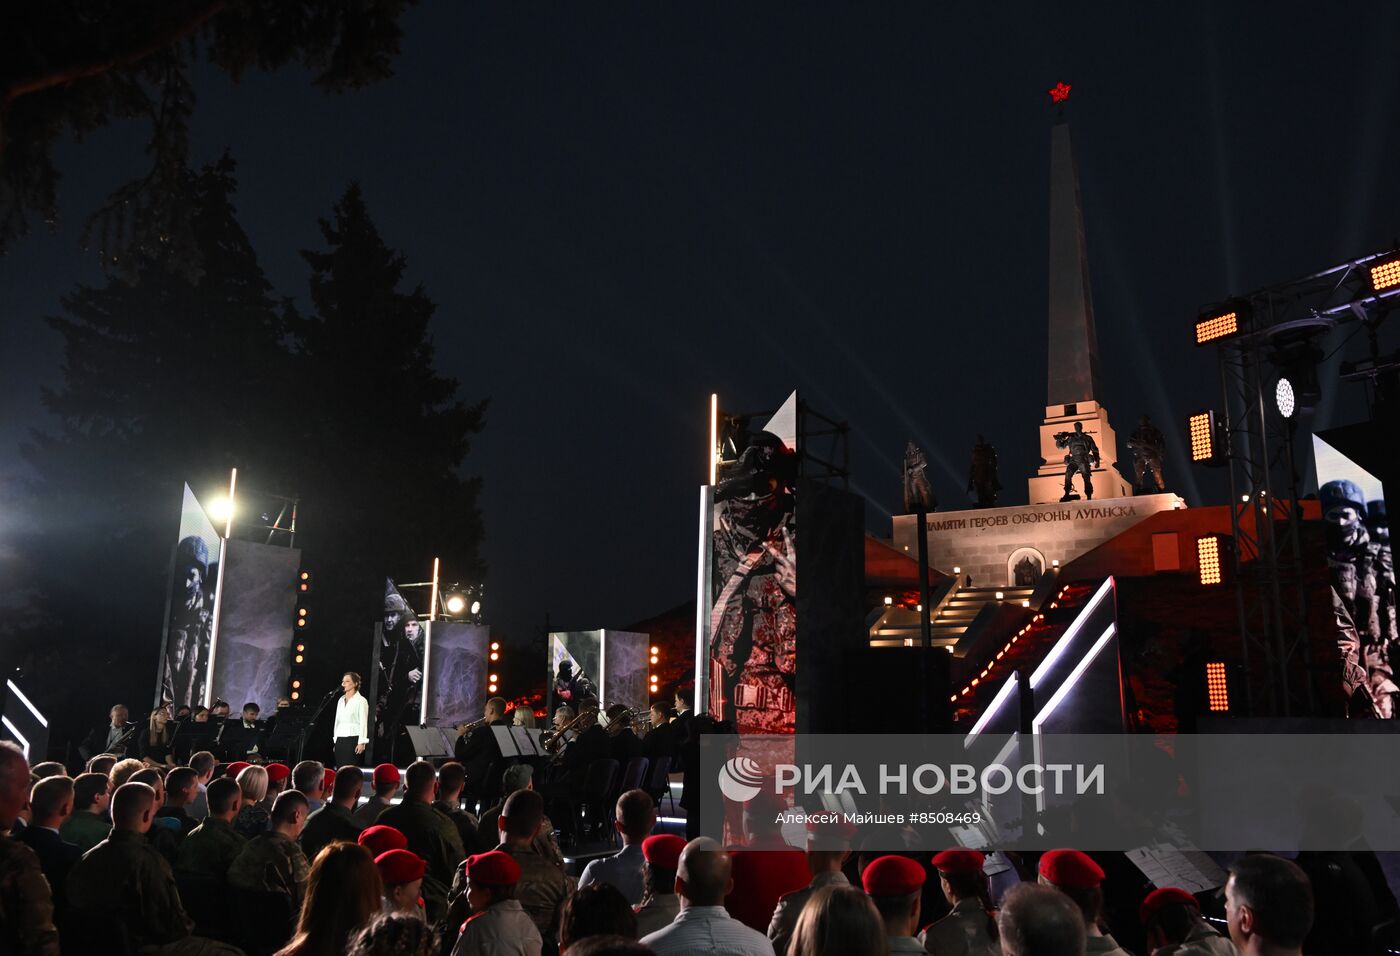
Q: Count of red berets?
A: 13